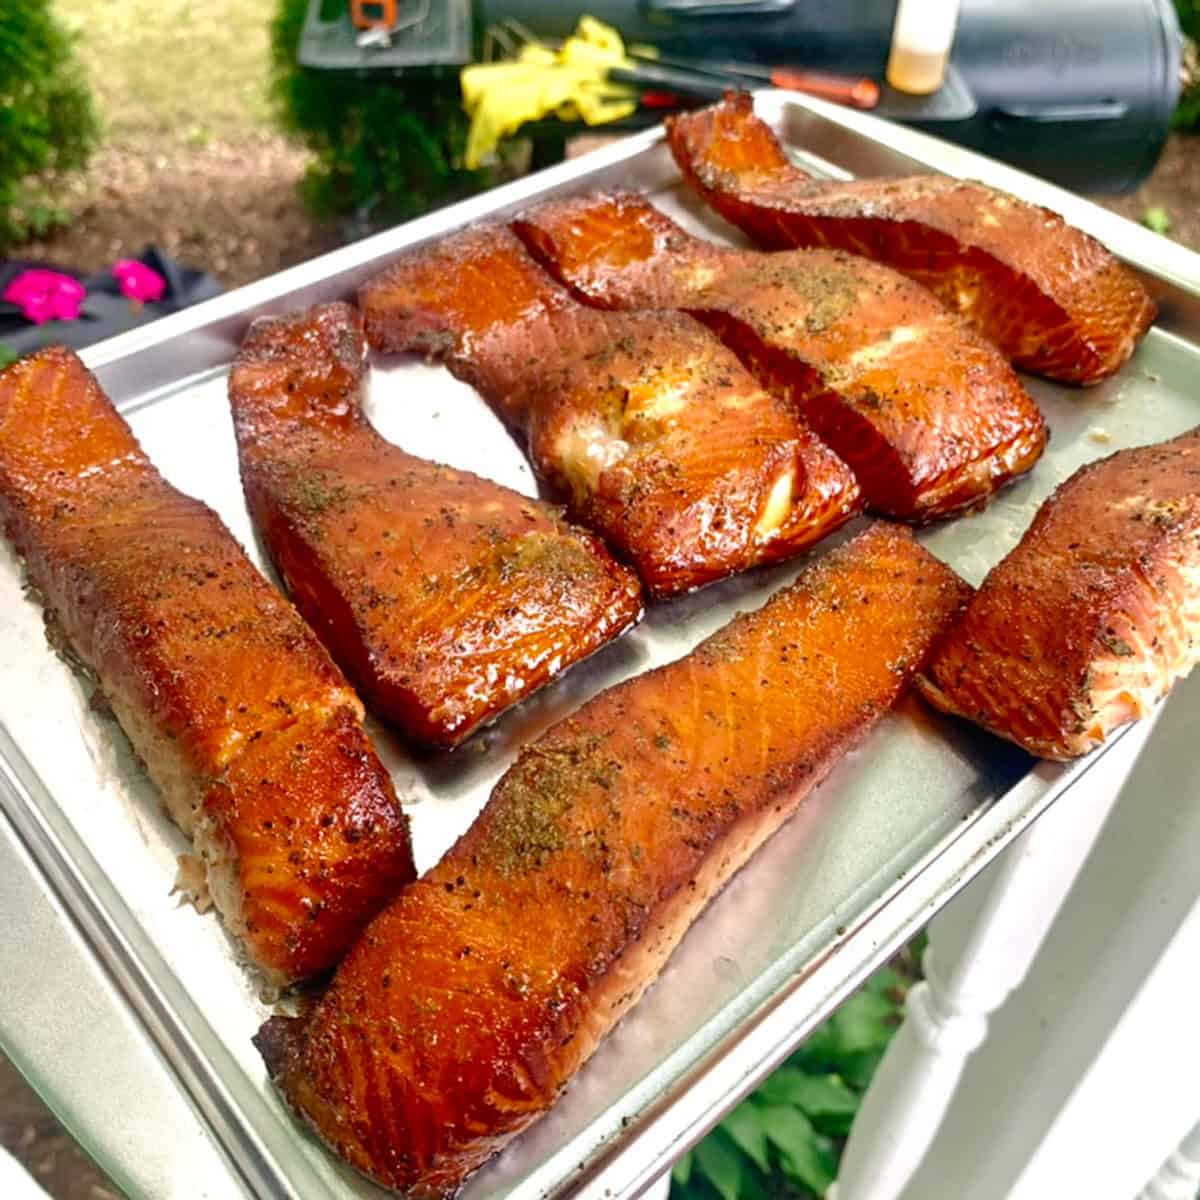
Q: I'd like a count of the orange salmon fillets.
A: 7